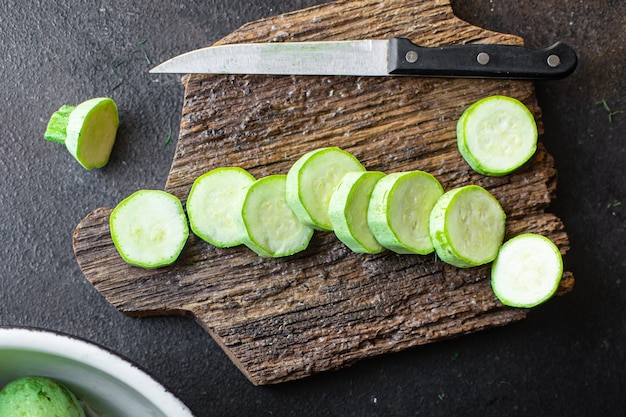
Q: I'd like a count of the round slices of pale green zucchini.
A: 9